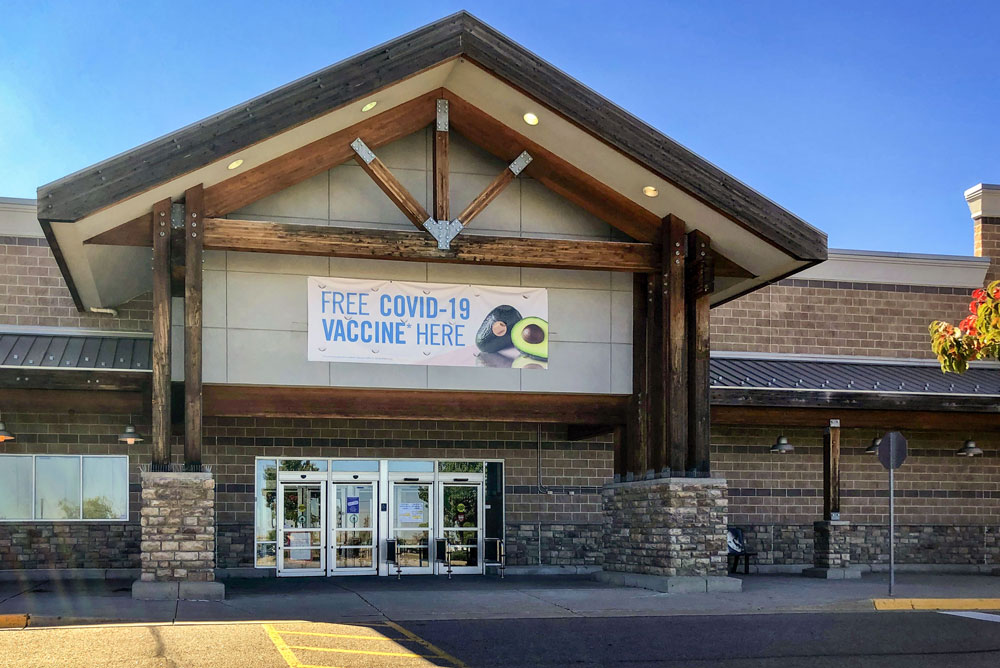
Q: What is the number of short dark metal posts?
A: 3